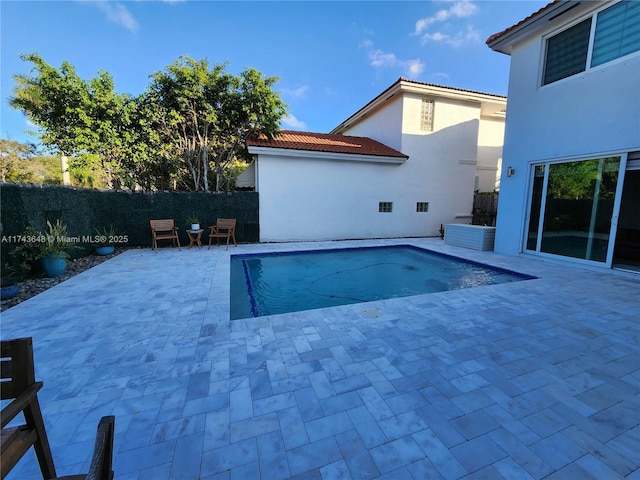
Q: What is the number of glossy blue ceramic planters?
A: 3